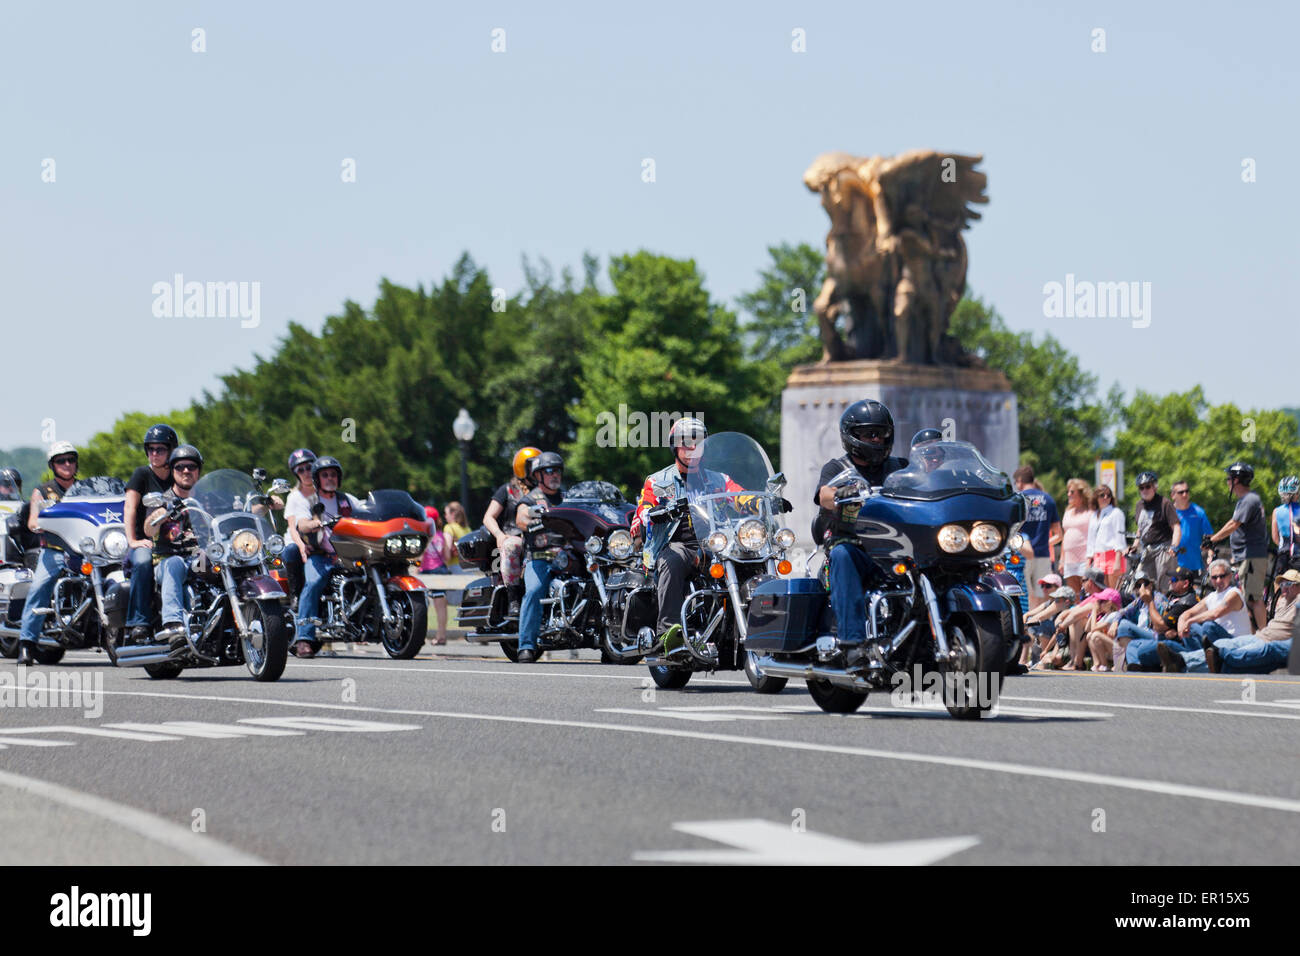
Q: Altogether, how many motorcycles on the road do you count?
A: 8